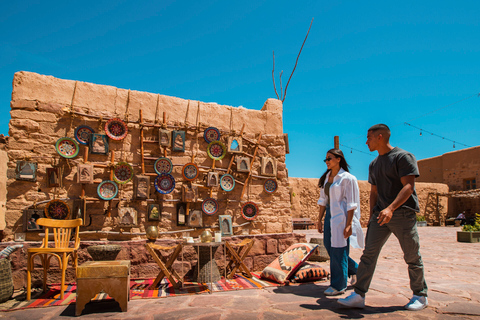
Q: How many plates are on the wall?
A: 15